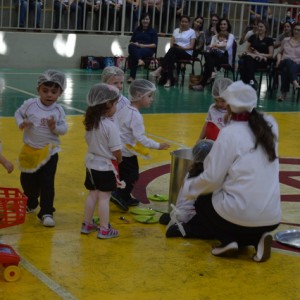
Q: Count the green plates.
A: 3